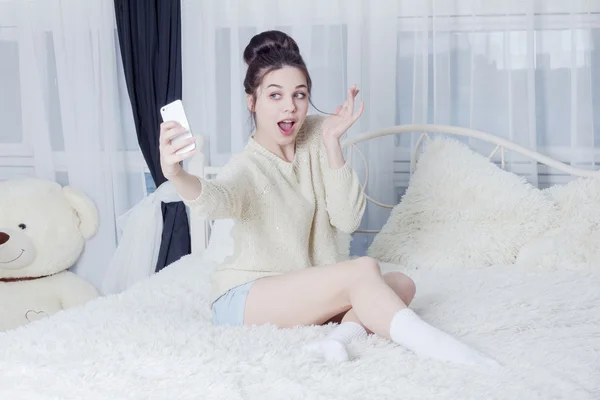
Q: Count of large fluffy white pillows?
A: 2